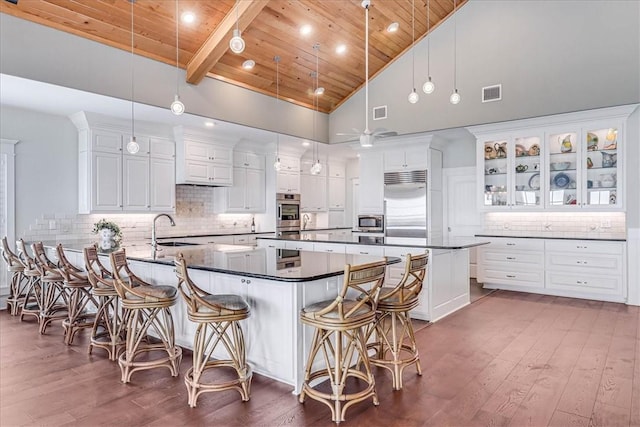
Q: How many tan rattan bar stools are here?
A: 9